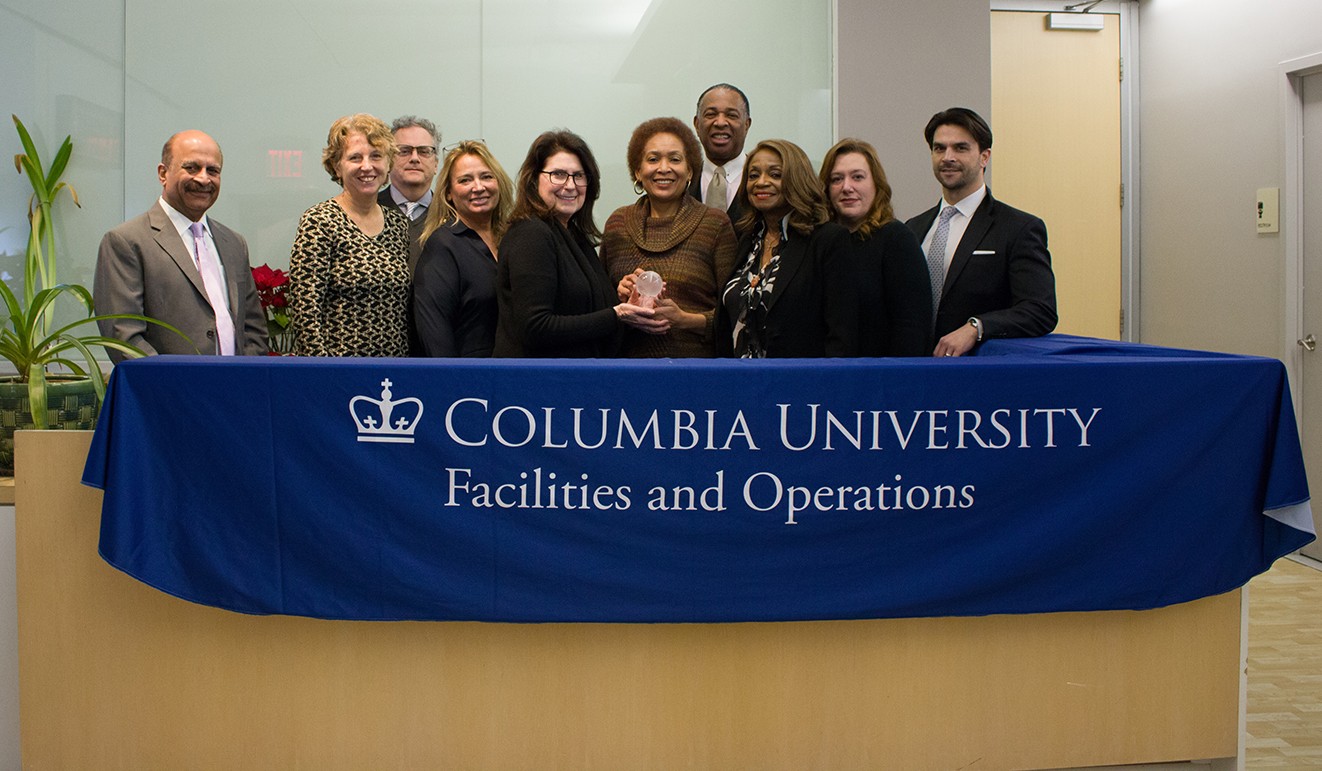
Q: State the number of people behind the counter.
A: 10